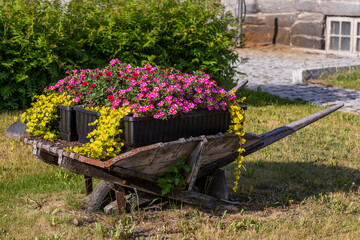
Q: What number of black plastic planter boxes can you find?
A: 3